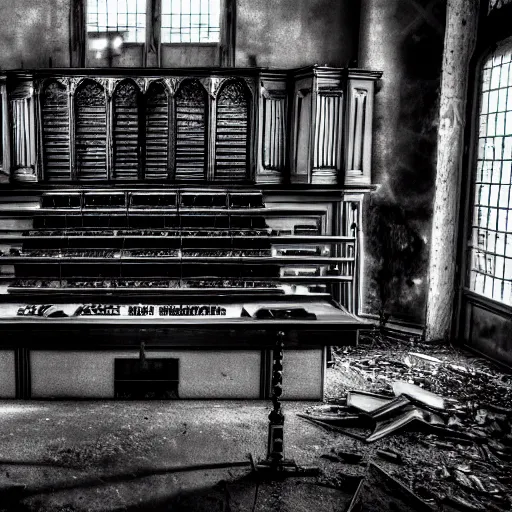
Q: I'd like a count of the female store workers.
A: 0